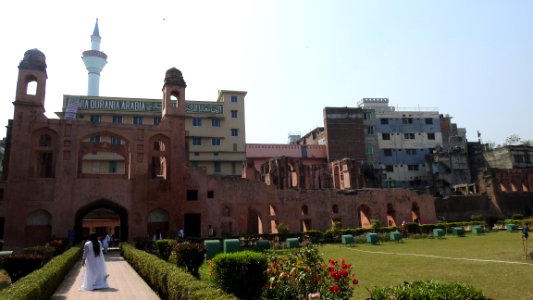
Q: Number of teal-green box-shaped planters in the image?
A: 11